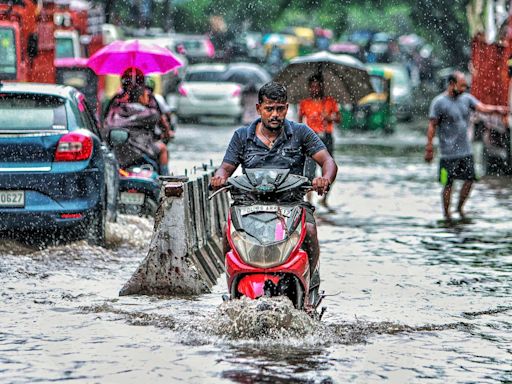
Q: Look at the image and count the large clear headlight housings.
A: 1